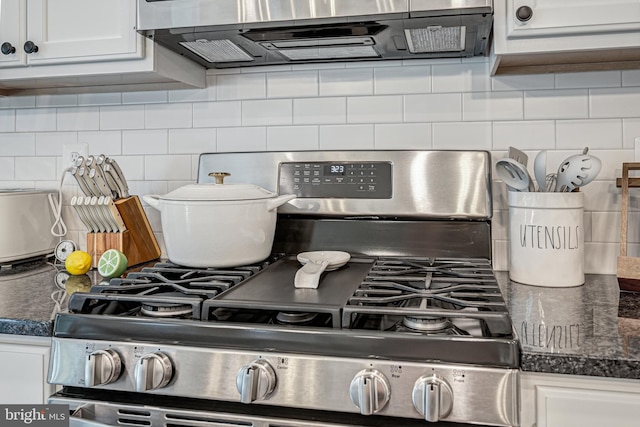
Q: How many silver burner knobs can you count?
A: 5